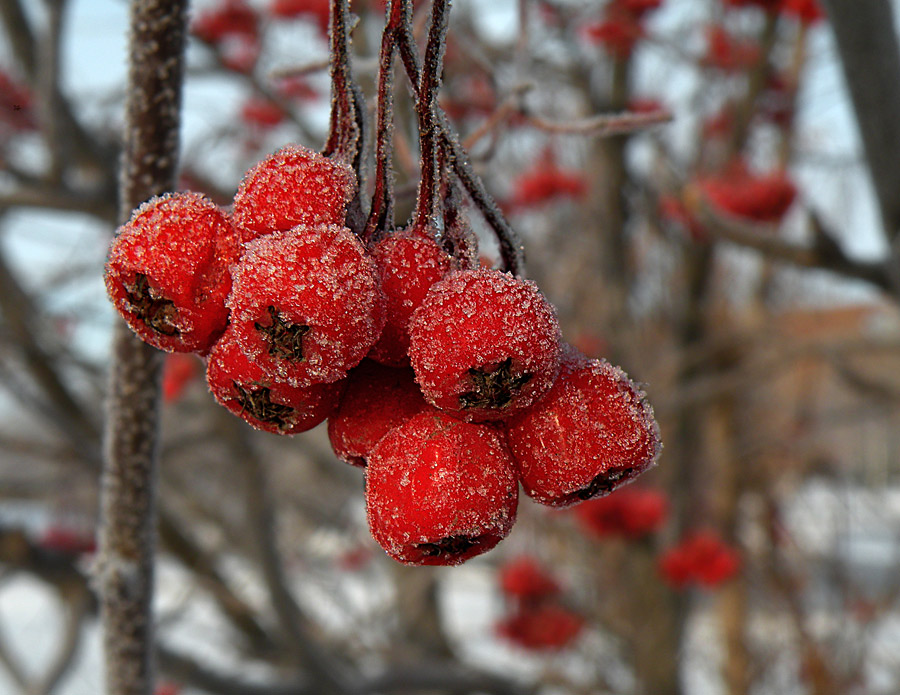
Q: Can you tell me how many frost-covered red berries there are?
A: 9